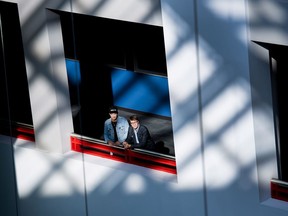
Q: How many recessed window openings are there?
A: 3